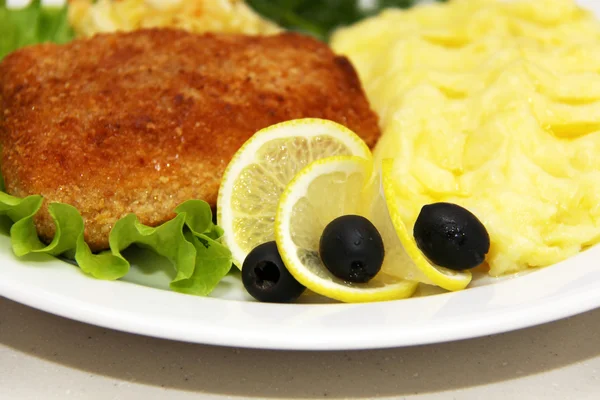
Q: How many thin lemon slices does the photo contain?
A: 3